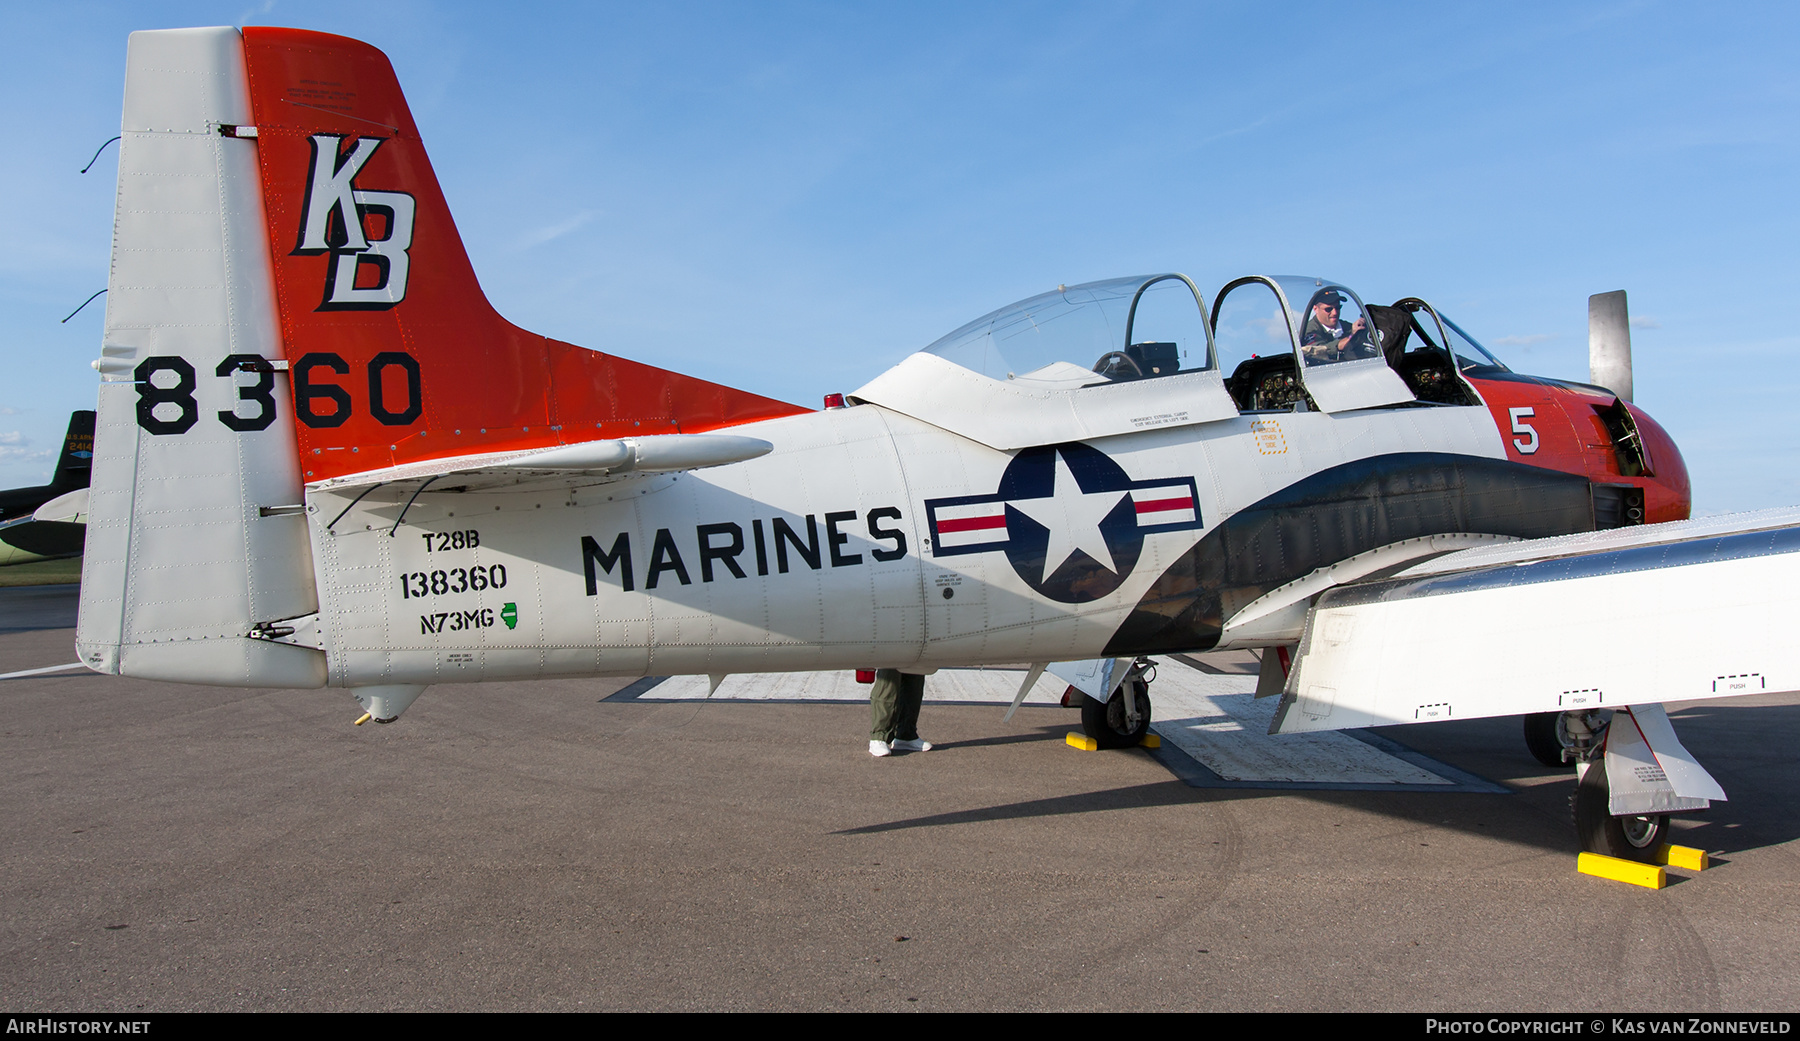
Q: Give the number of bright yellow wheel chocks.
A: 4